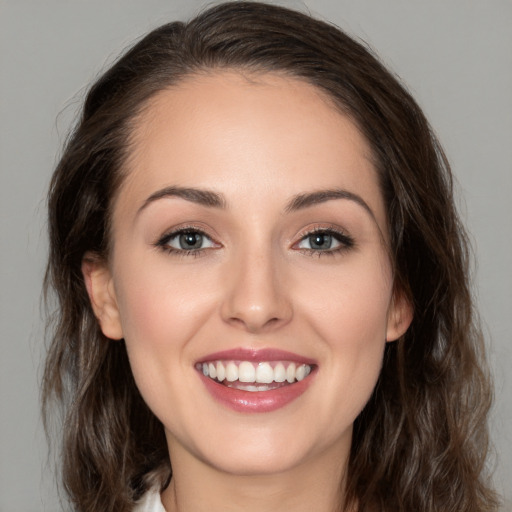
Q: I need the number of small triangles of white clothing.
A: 1